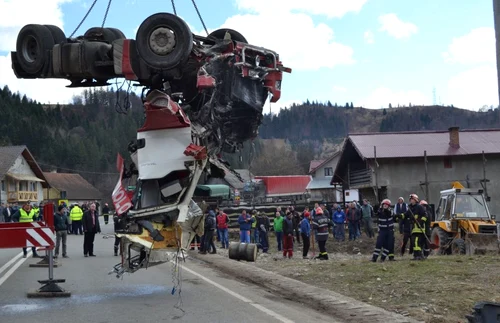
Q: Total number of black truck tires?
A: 6